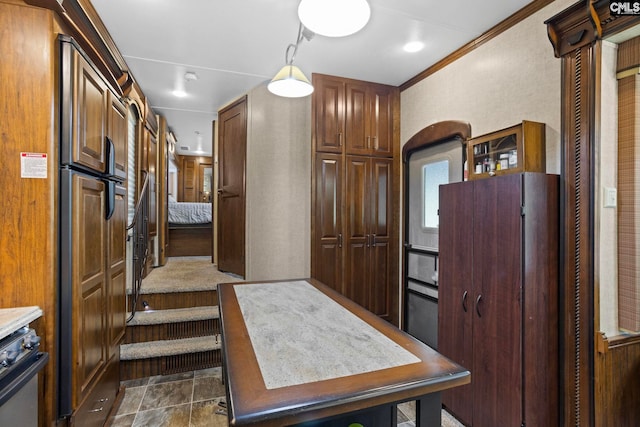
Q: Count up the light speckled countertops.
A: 2